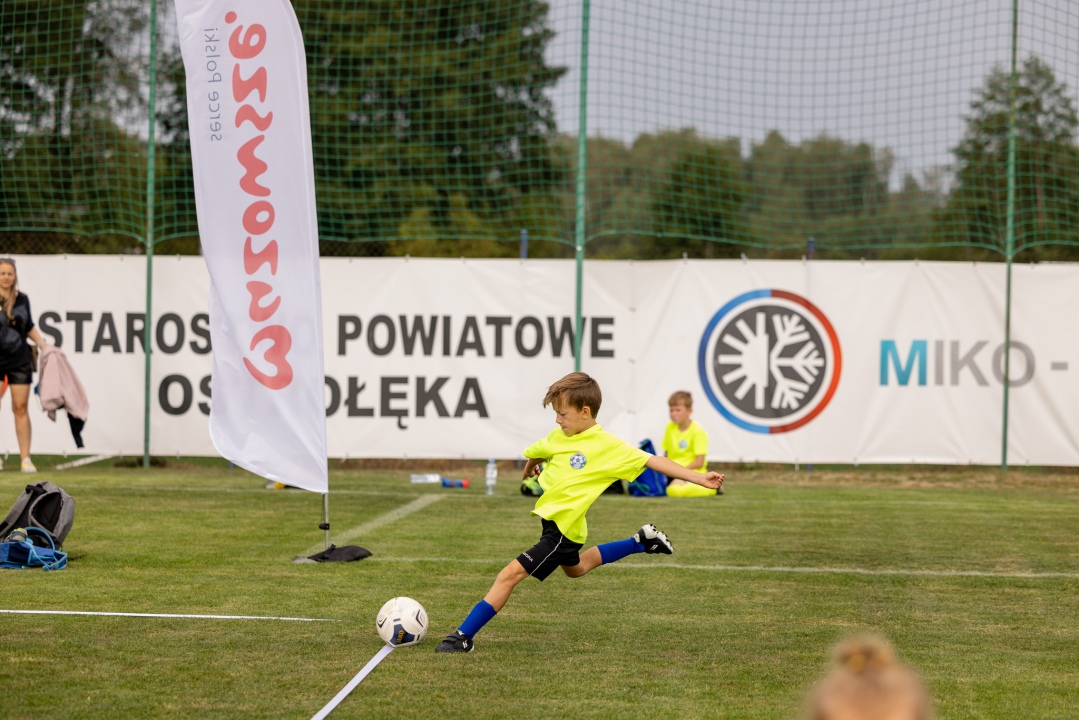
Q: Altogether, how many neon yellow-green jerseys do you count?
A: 2